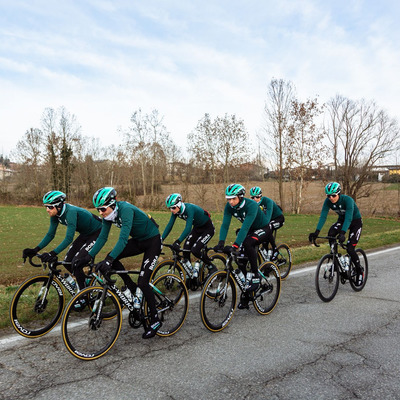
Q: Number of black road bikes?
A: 6